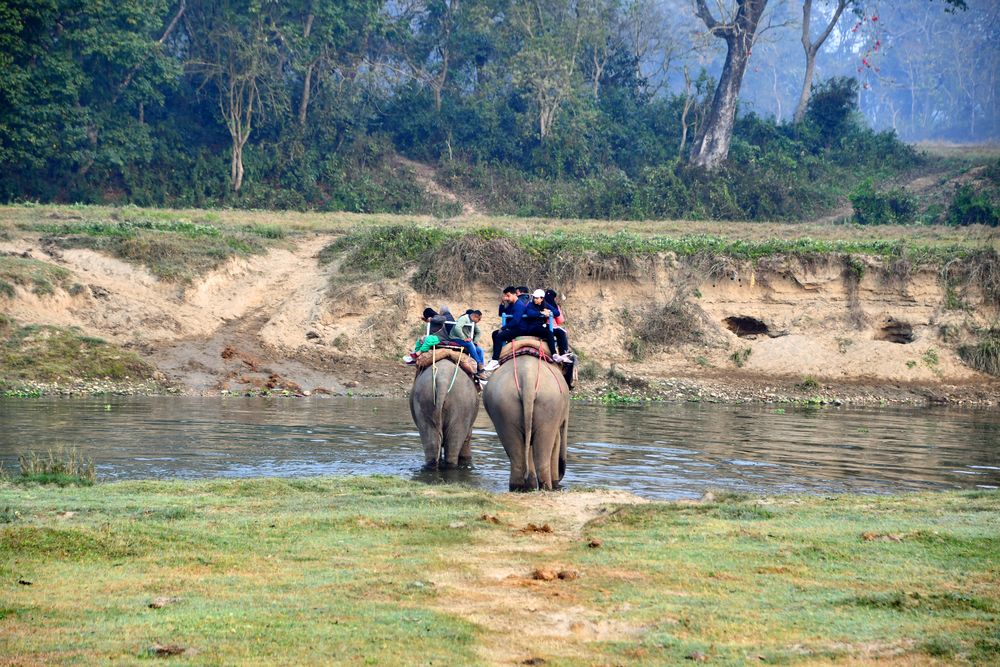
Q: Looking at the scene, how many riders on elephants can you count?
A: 8